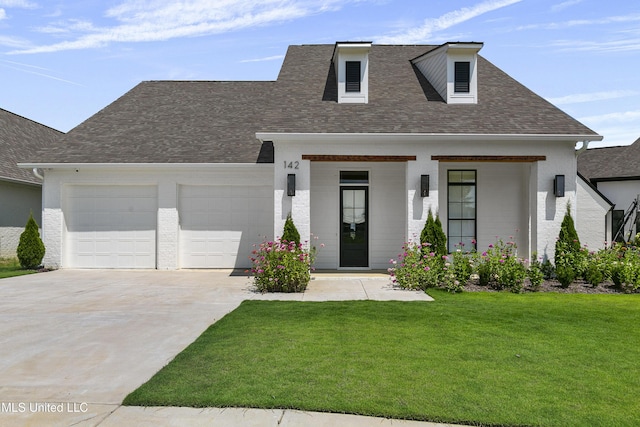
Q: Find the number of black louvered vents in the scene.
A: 2